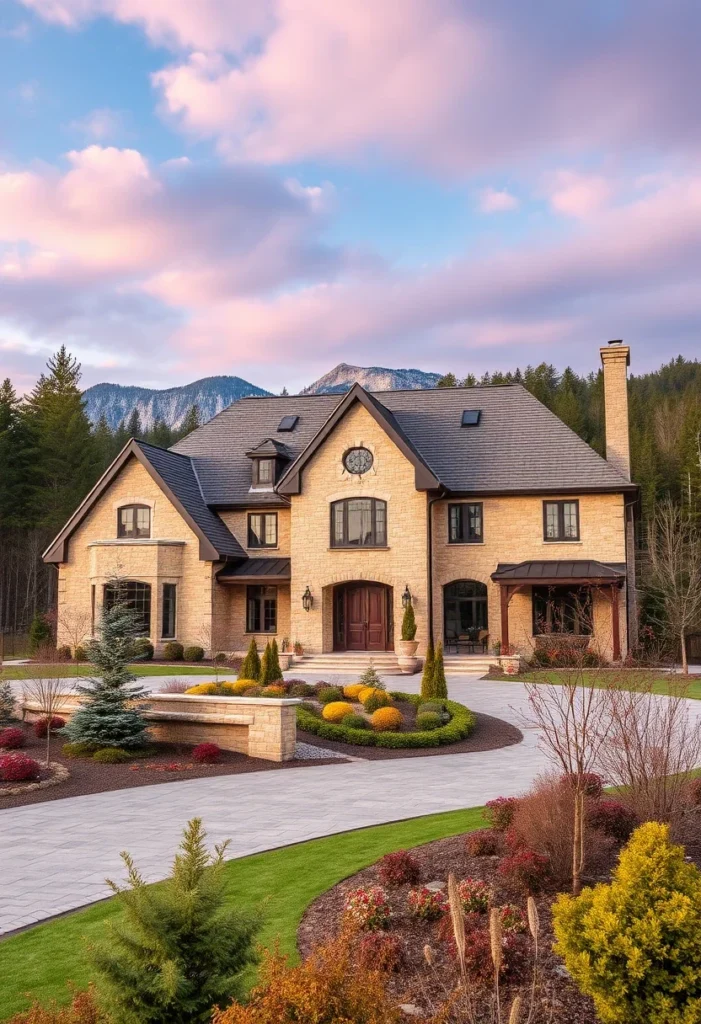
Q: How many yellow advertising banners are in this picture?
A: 0